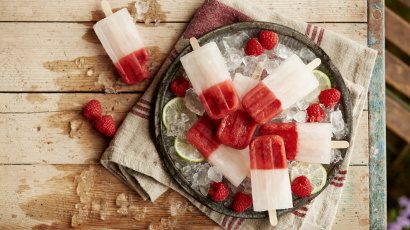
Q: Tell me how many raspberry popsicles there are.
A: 7